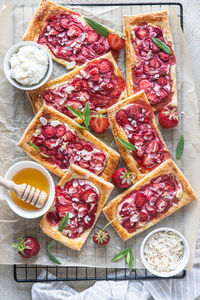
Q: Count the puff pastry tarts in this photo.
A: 7